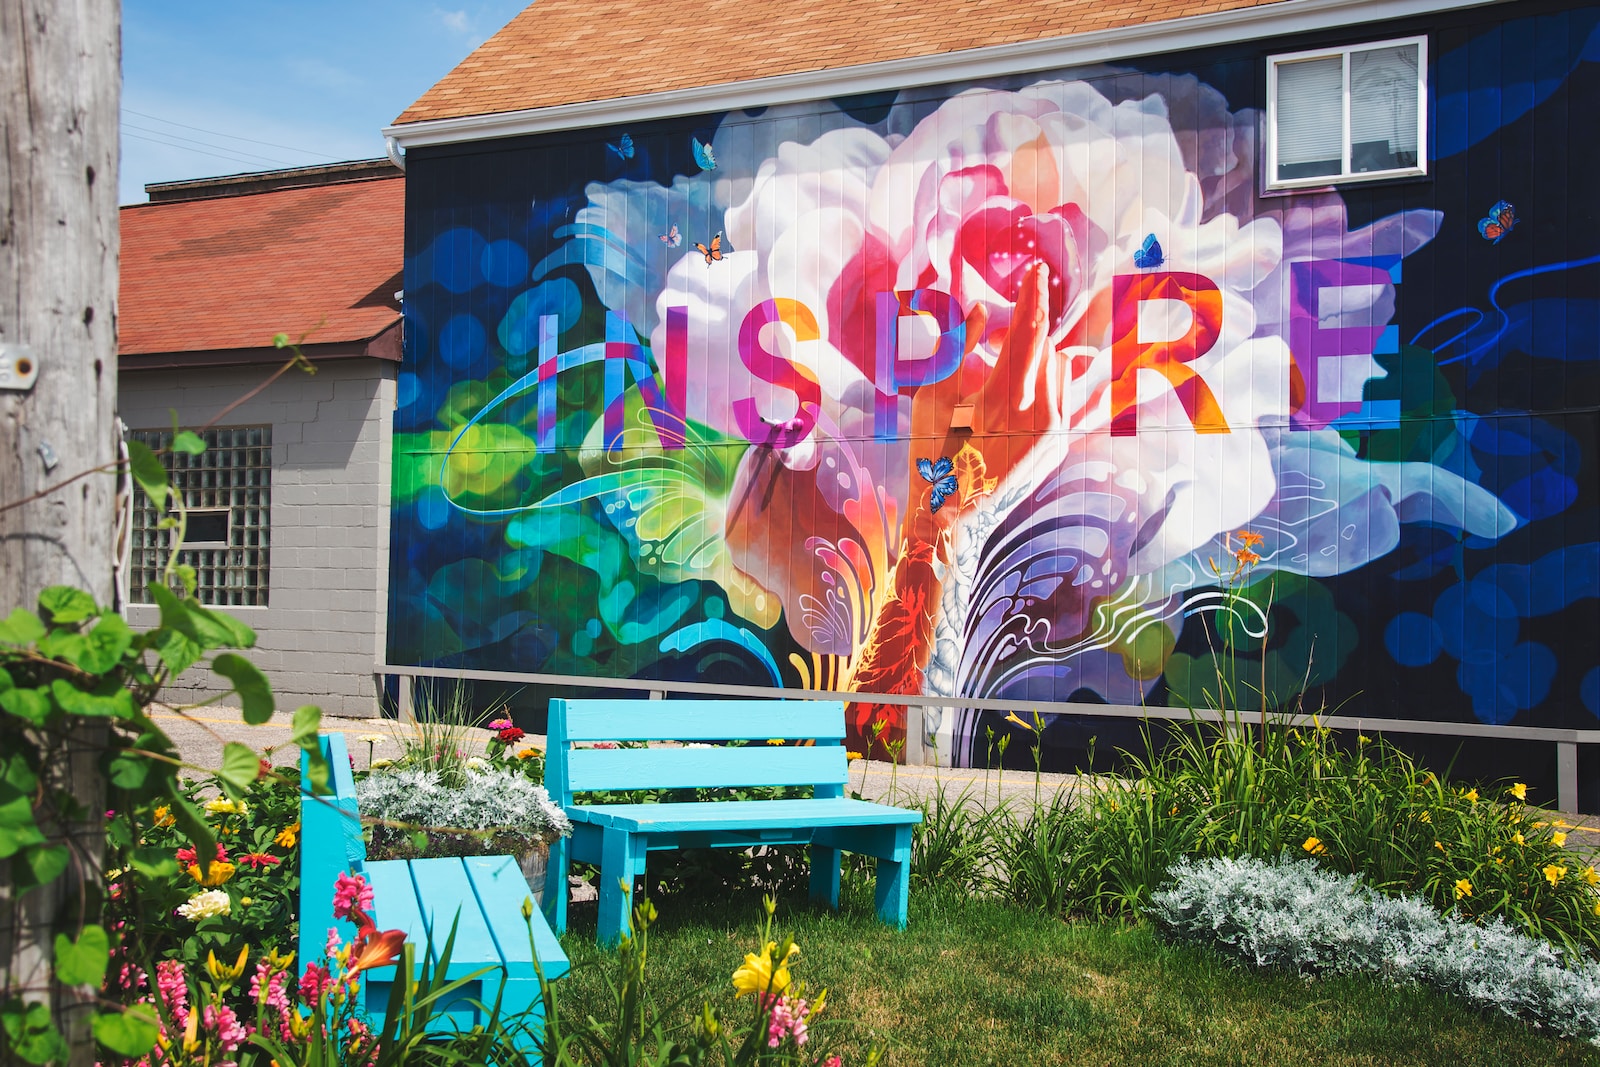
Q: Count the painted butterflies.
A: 7